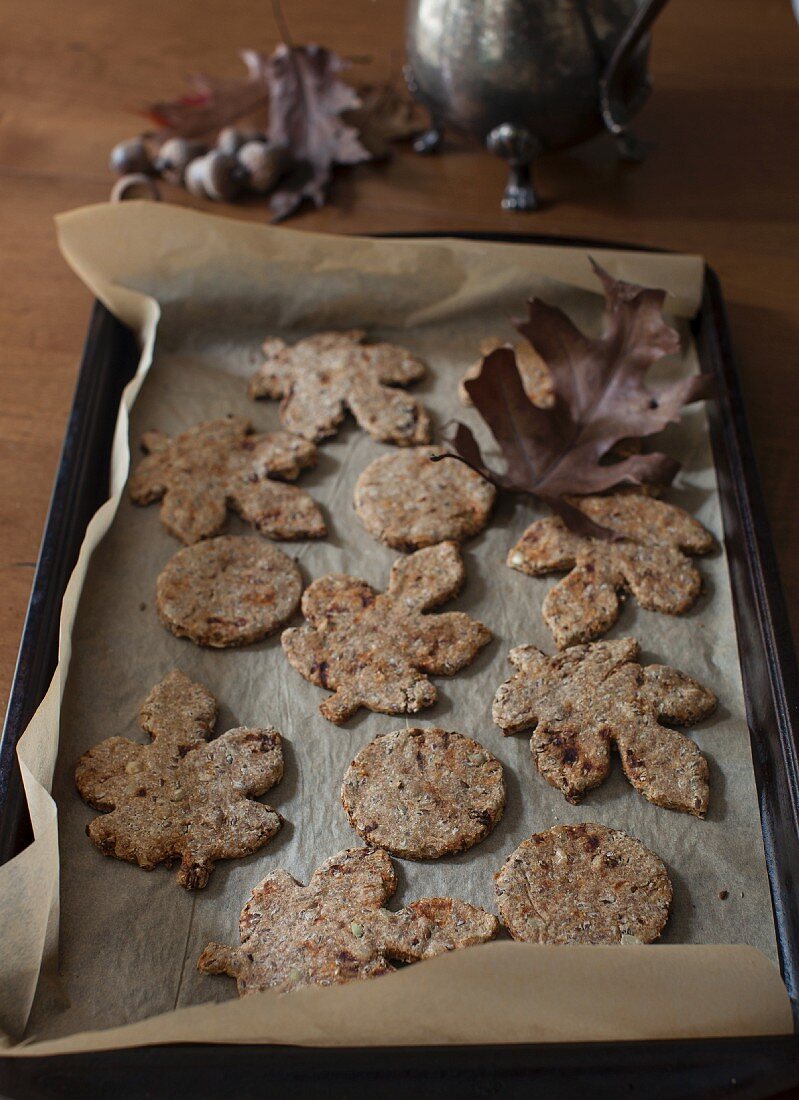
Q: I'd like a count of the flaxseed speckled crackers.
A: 12